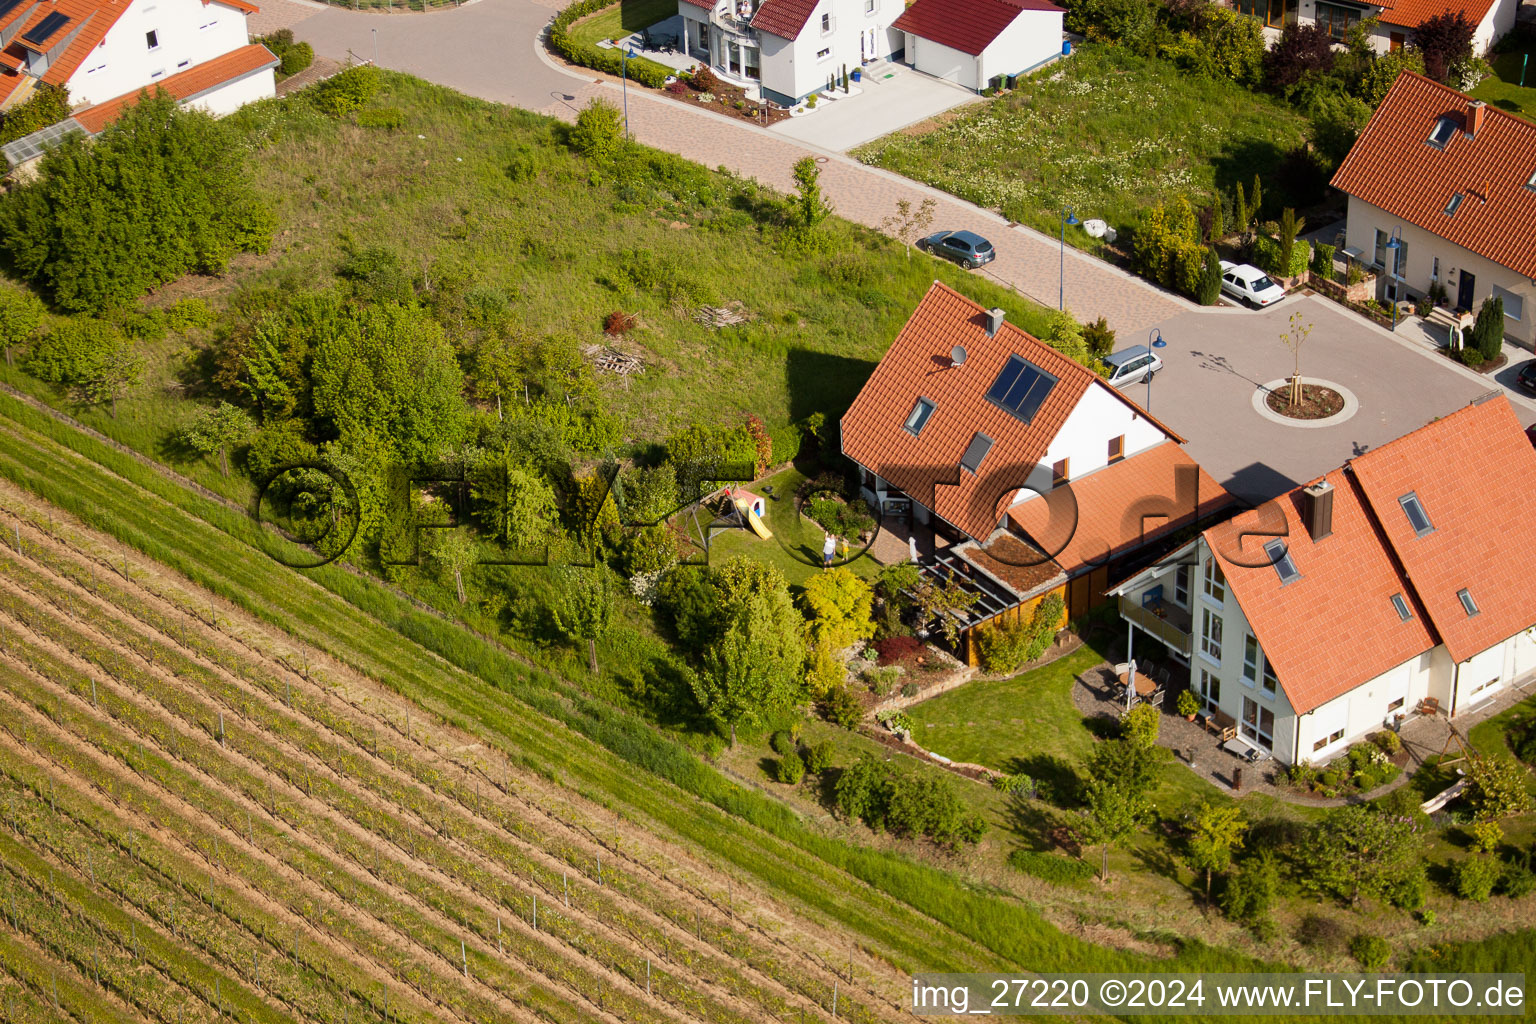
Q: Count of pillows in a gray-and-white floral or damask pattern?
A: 0